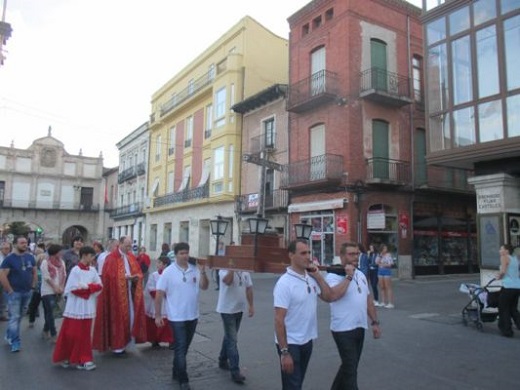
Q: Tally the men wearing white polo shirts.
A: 4